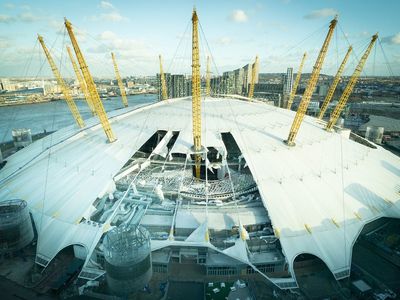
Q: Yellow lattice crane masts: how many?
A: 12